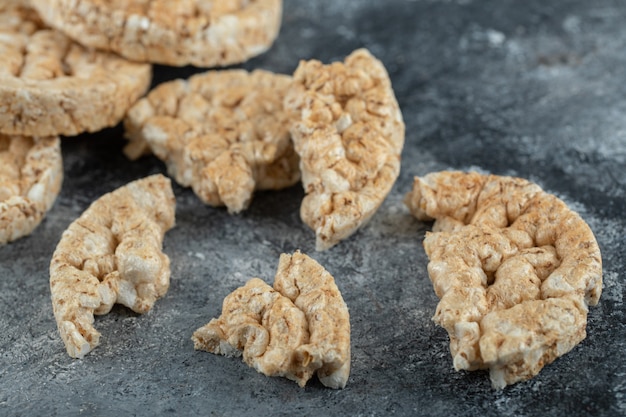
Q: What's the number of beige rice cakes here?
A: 8